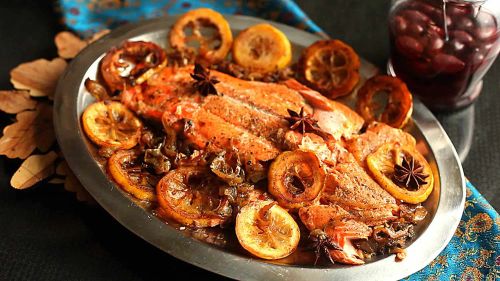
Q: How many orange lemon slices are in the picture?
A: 11